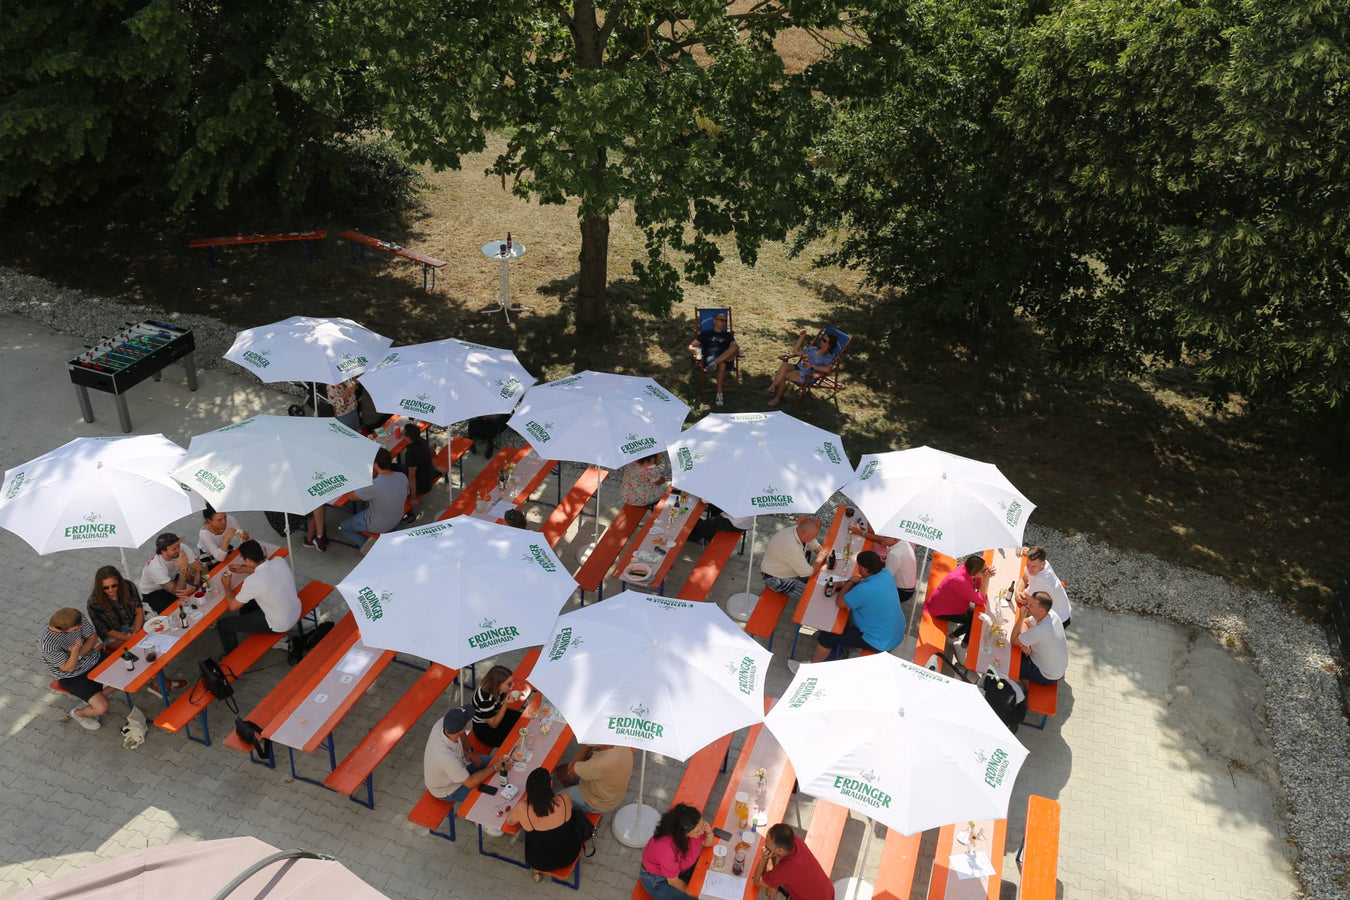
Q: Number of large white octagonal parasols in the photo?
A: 10